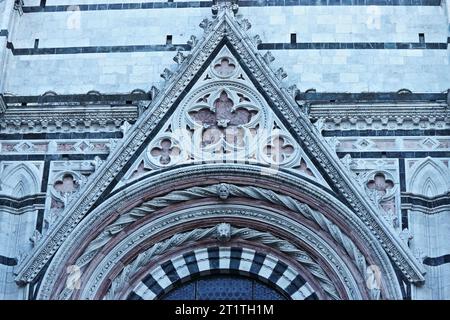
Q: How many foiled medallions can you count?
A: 6